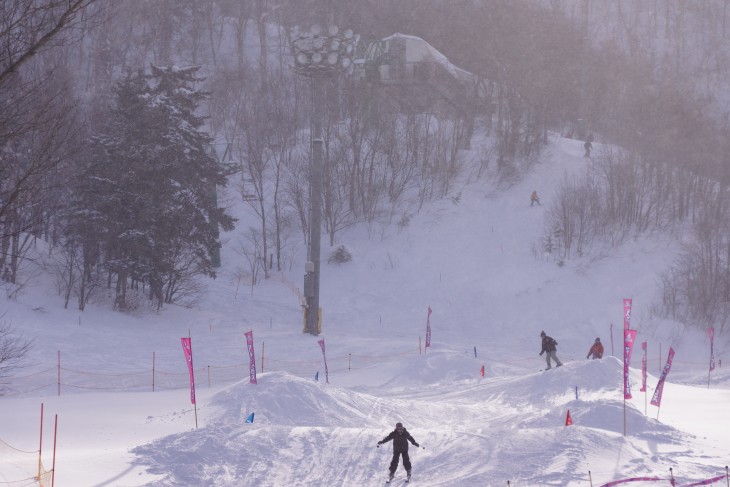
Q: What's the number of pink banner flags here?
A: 9